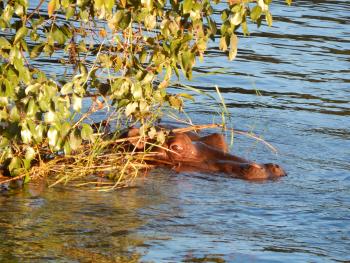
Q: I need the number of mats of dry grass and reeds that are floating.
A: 1